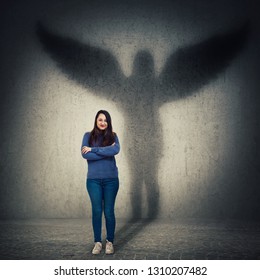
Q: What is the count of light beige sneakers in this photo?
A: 2